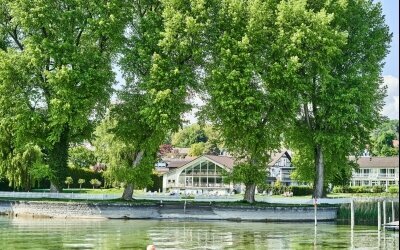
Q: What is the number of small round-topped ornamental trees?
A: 3